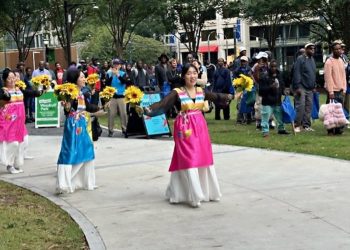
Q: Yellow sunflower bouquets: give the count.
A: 7